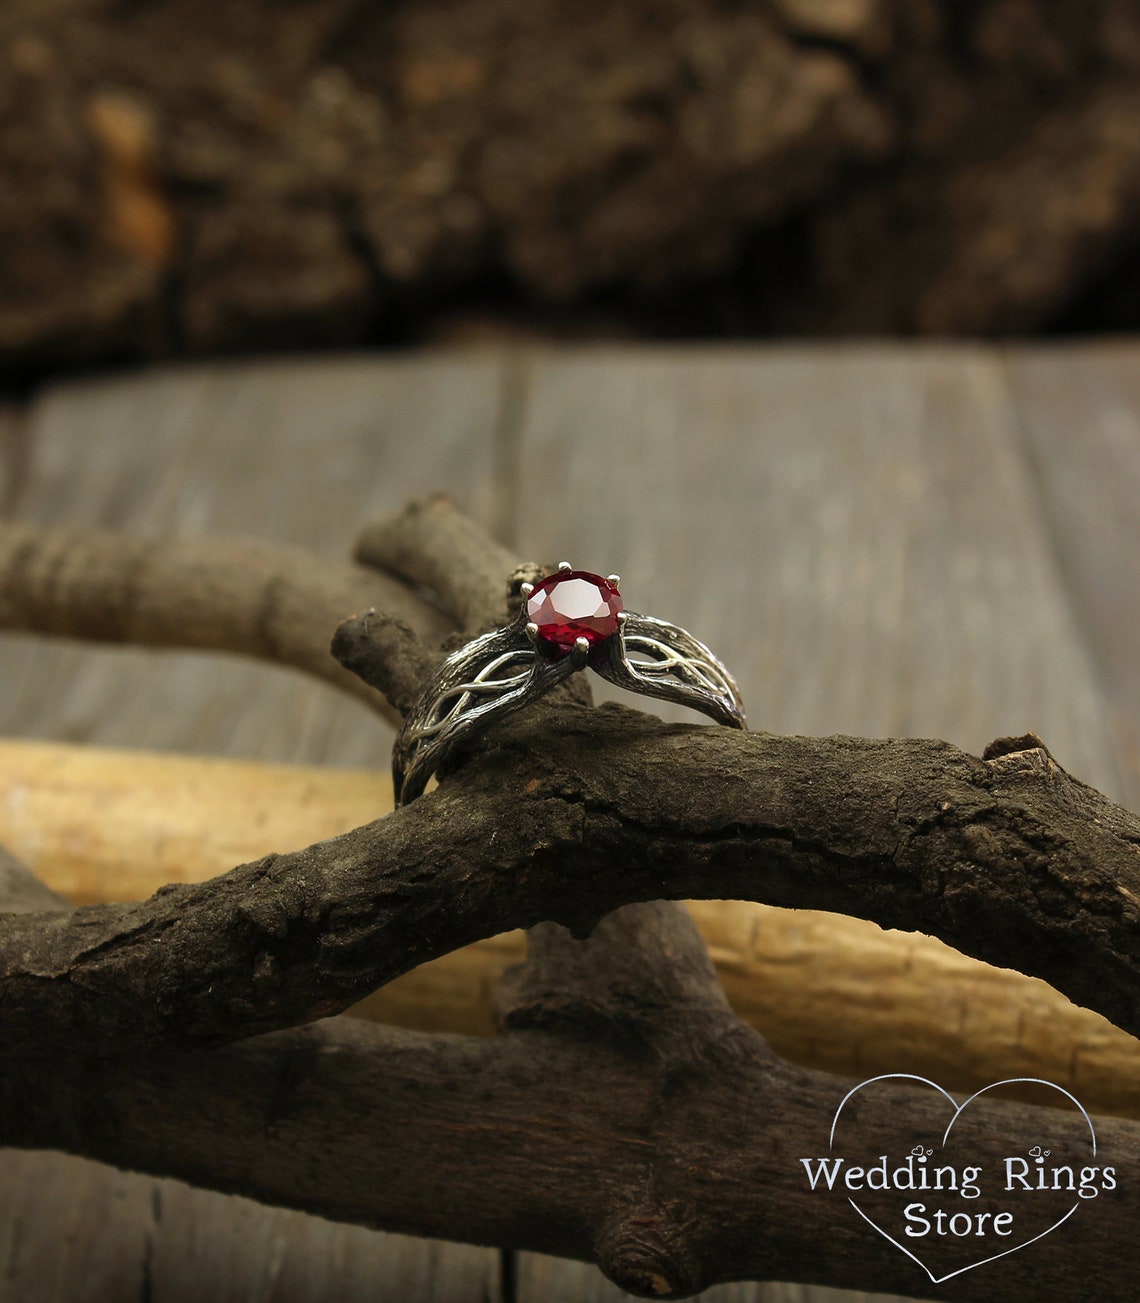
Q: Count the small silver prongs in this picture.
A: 6